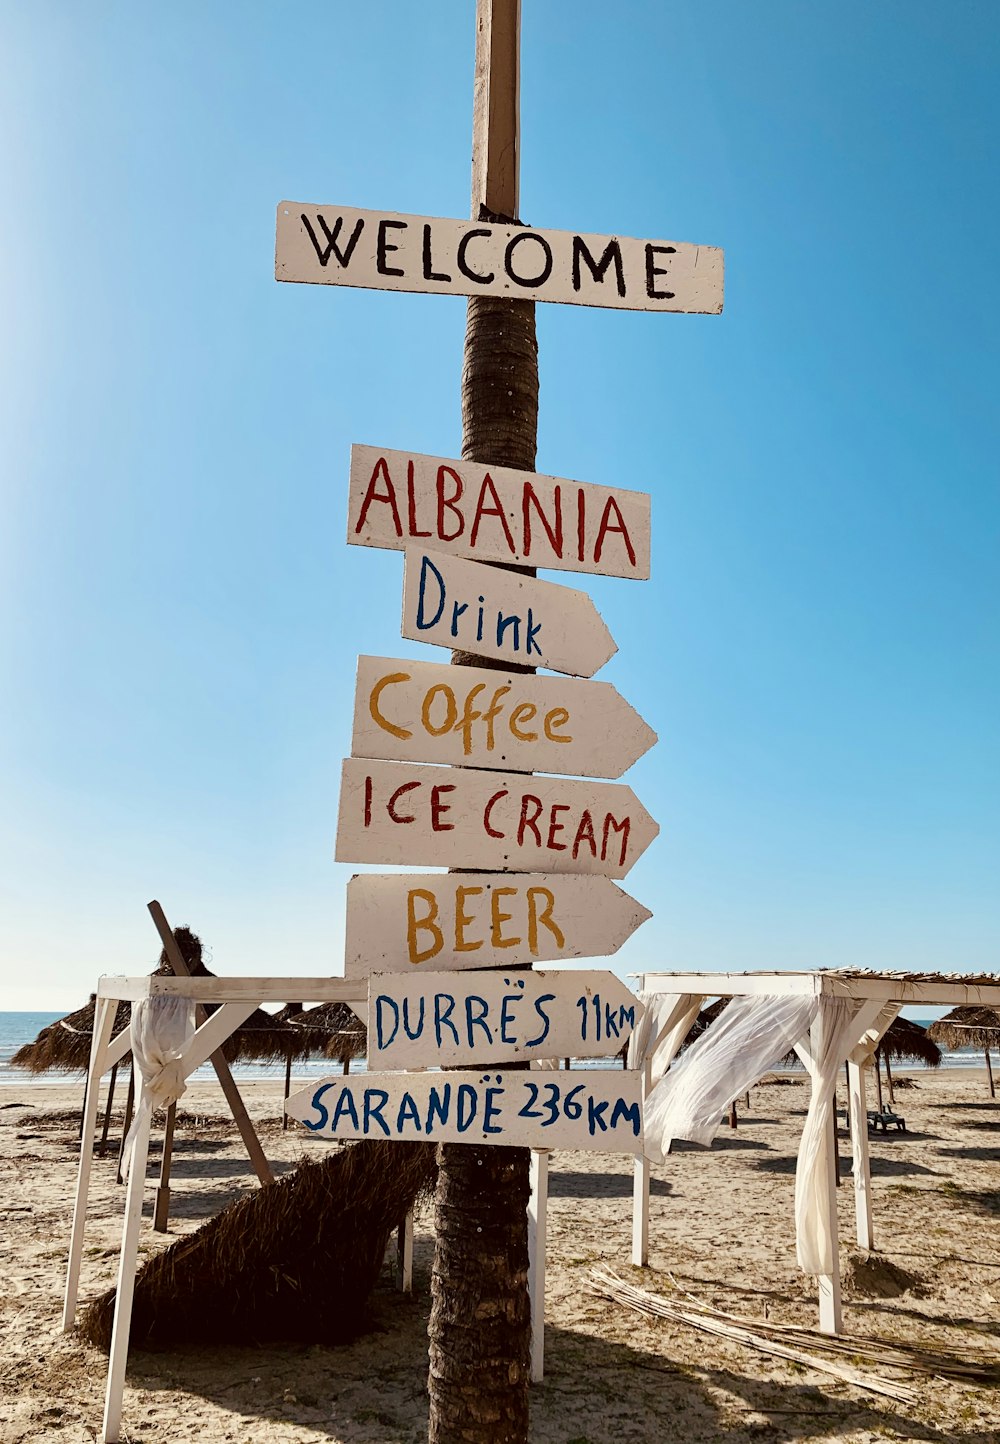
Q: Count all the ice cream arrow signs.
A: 1